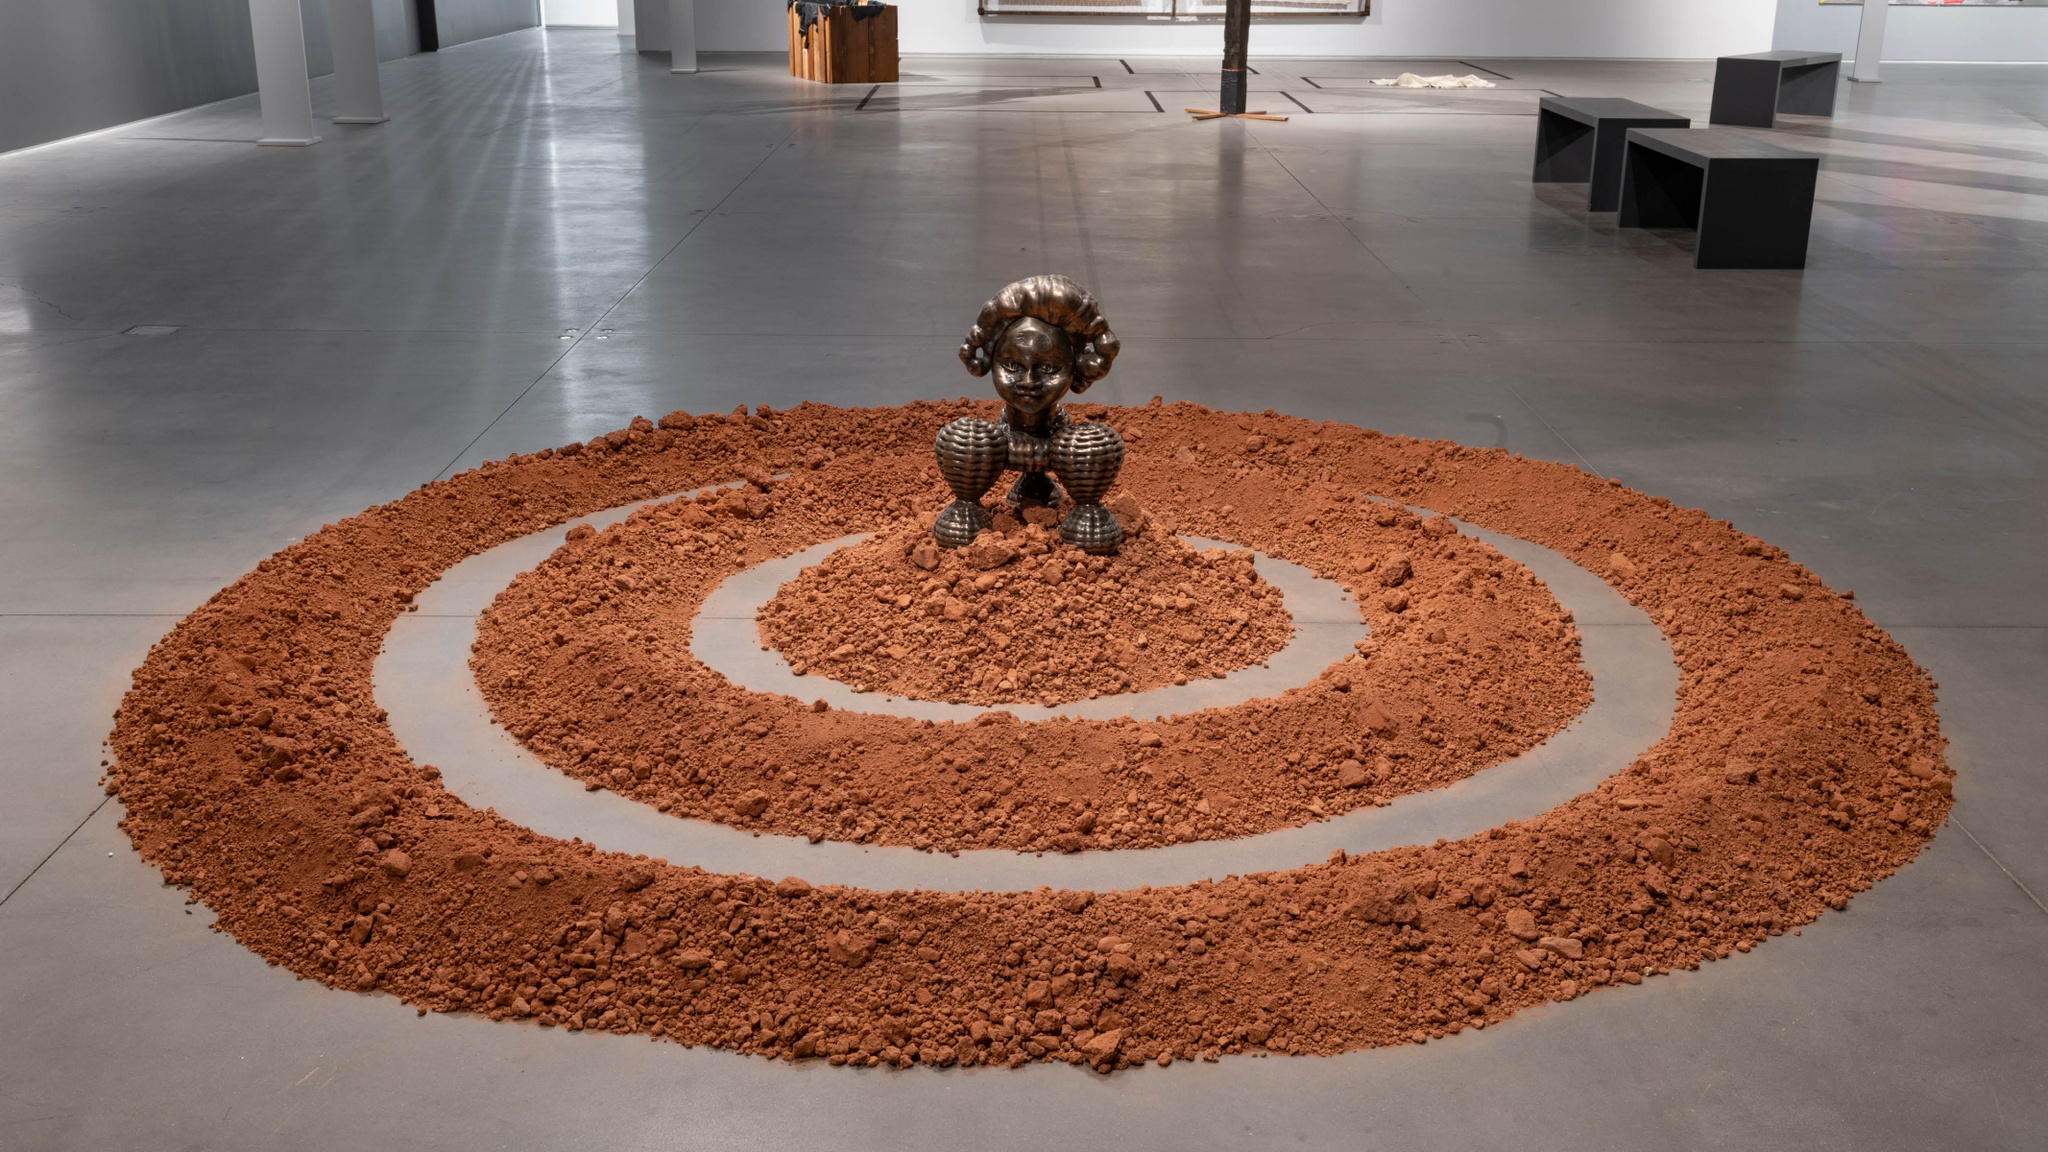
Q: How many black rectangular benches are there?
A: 3